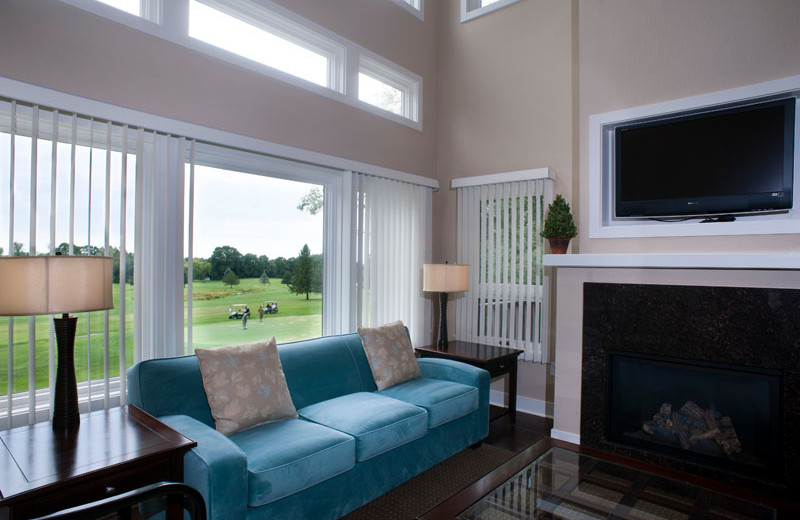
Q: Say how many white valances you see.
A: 2